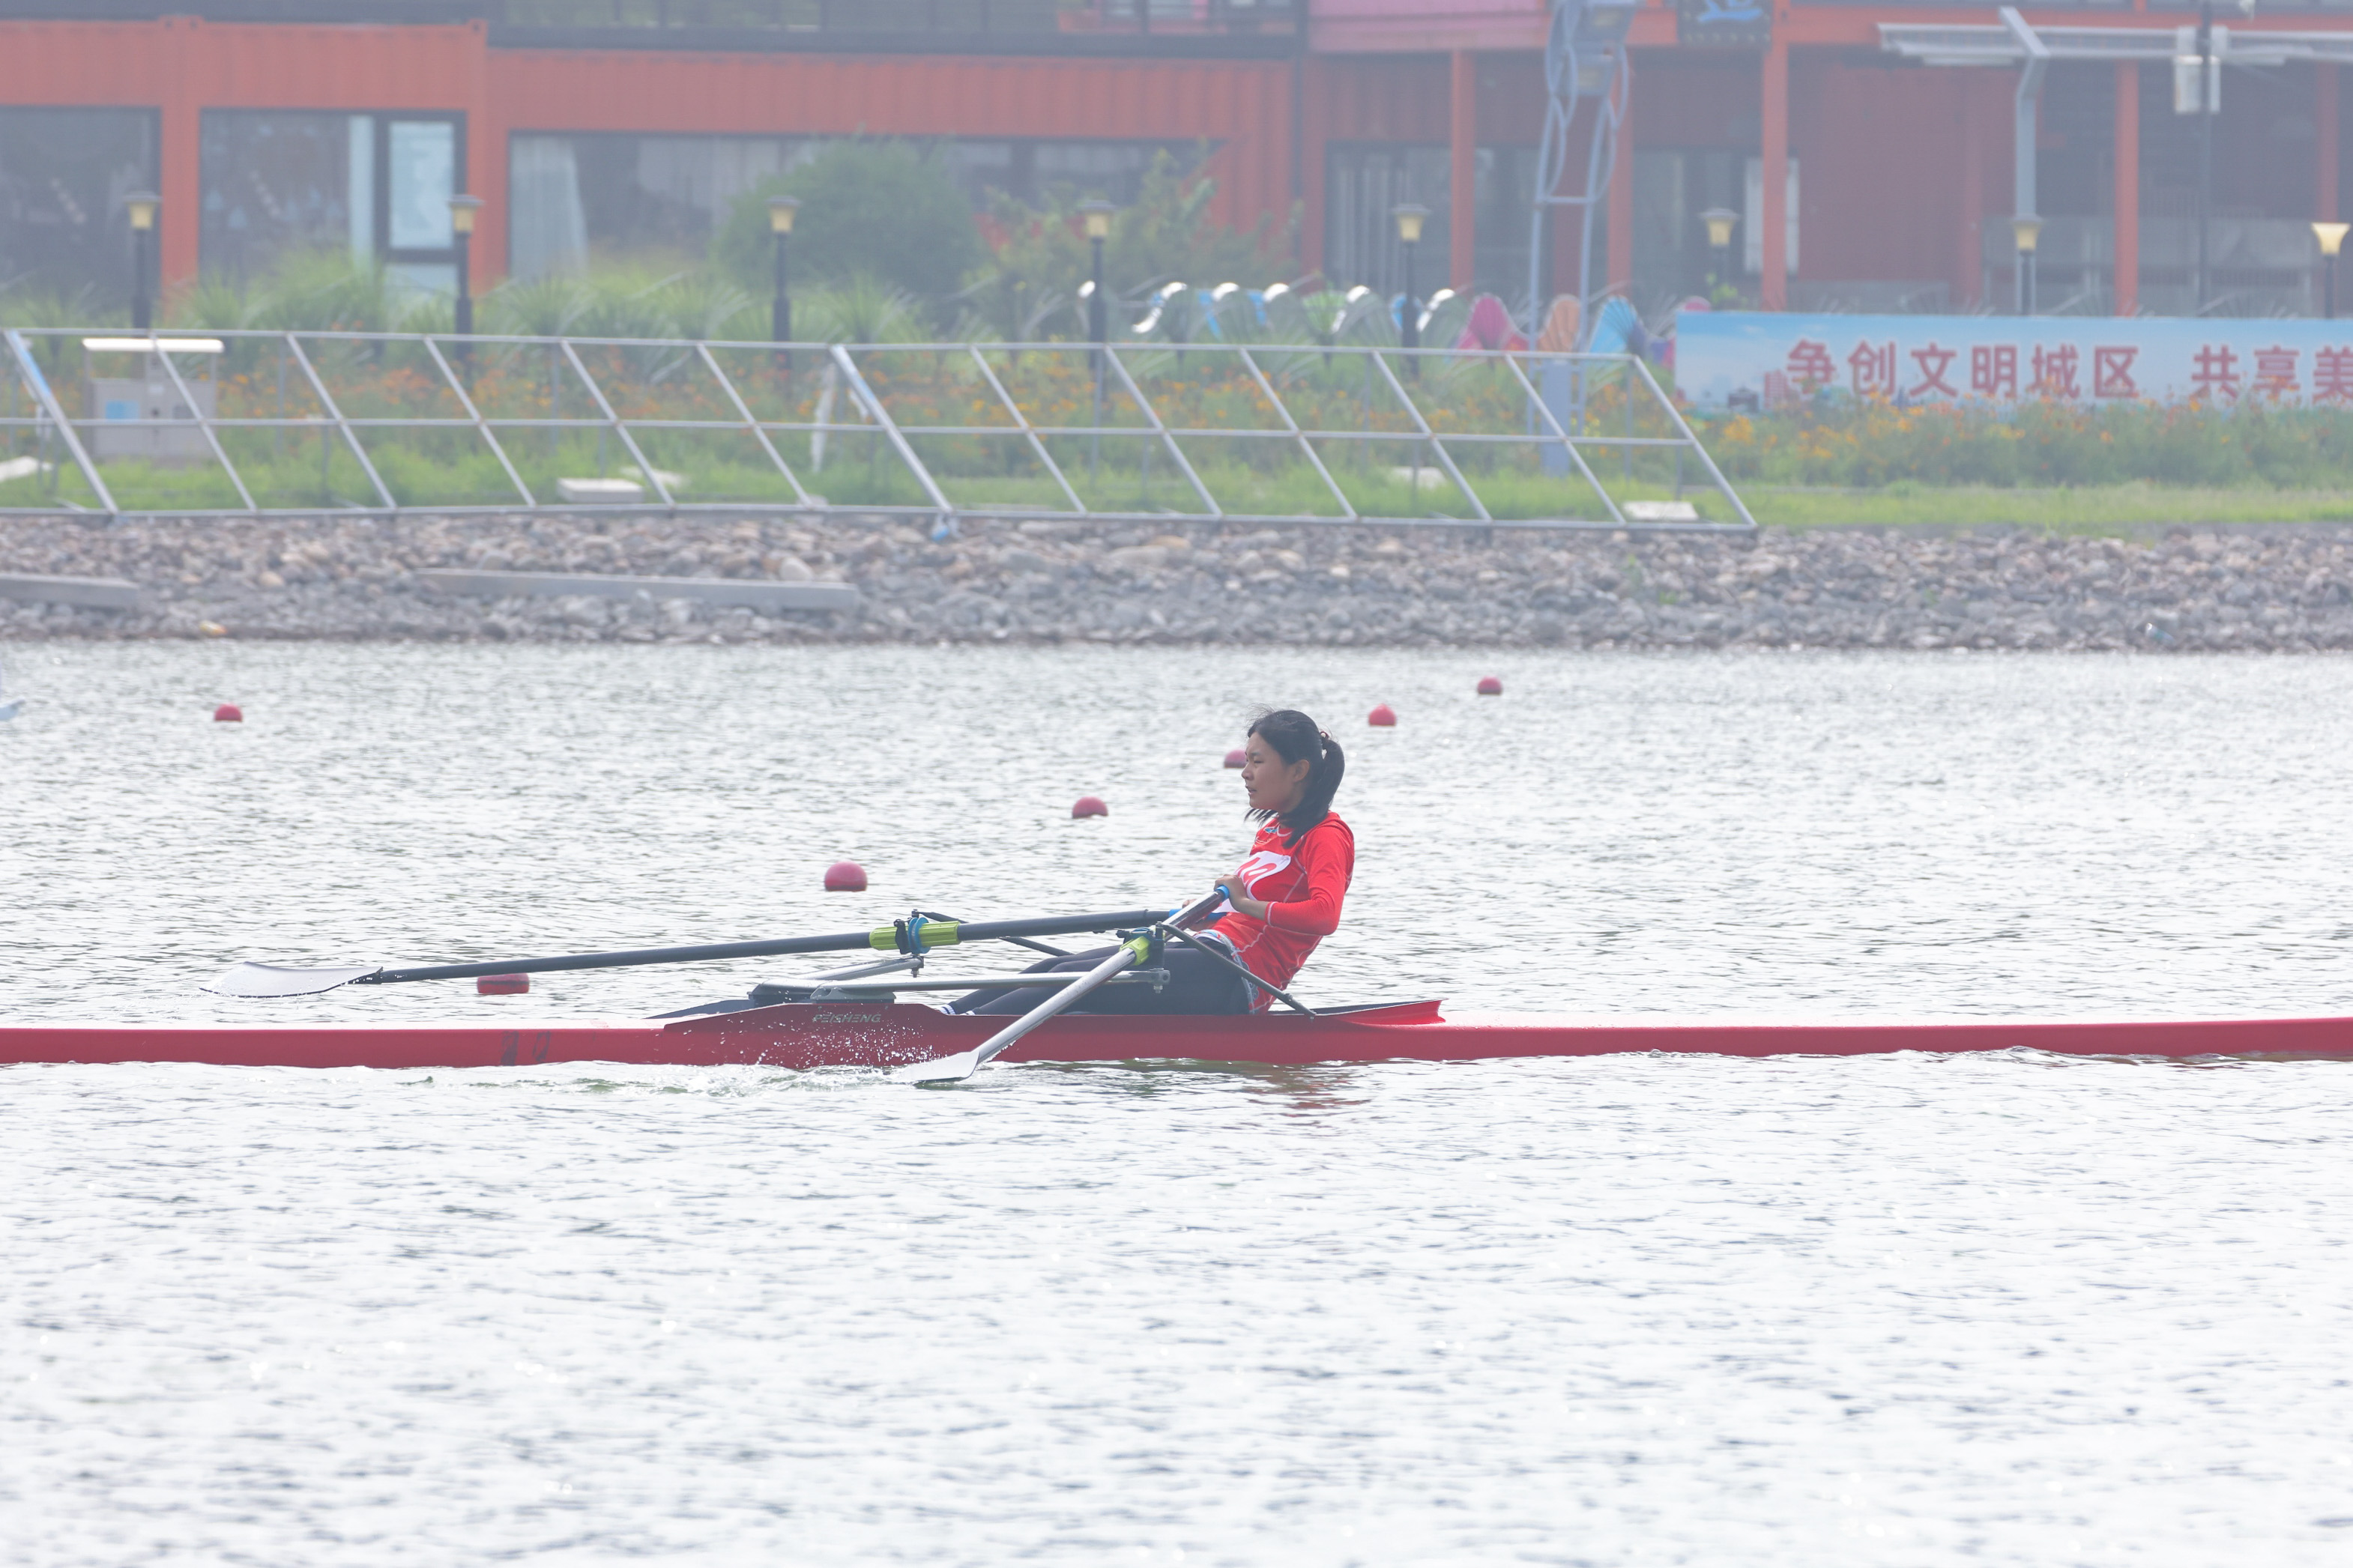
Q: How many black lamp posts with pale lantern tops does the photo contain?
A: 8